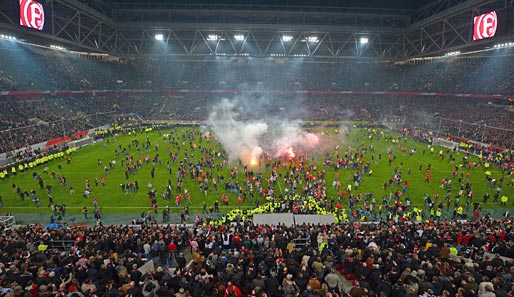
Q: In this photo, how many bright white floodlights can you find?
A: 6